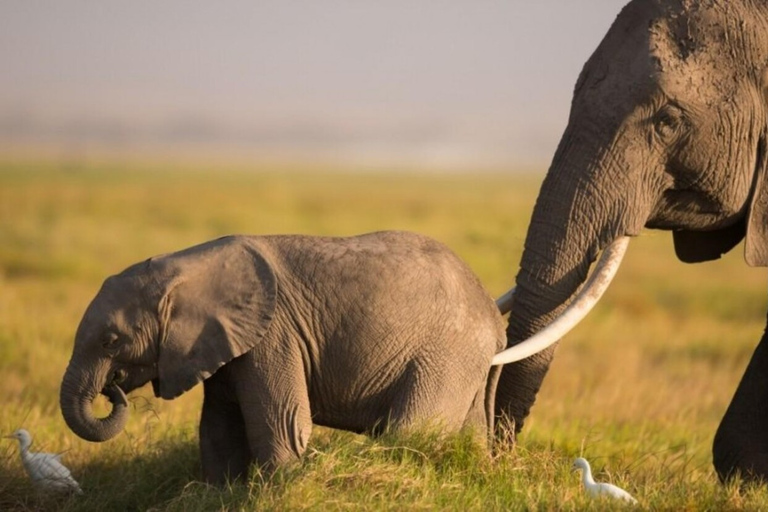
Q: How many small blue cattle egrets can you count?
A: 0